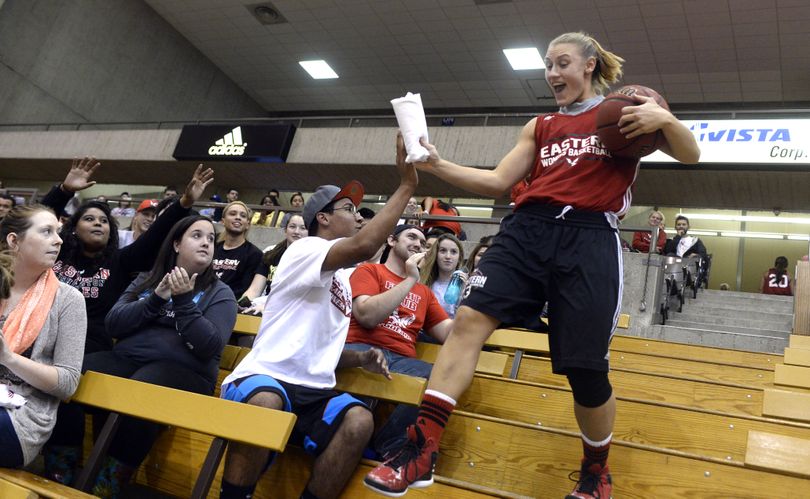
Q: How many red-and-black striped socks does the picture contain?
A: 2